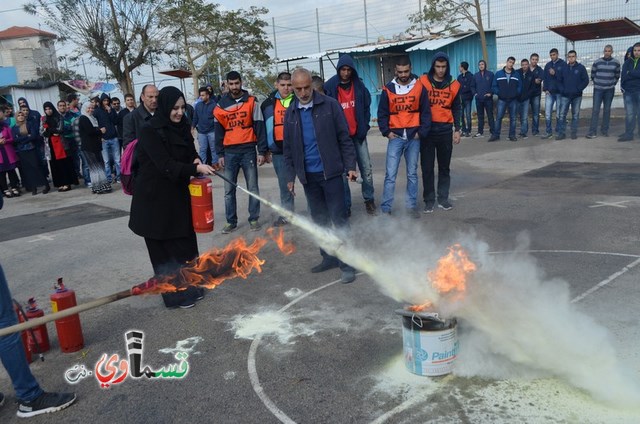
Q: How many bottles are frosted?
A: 0